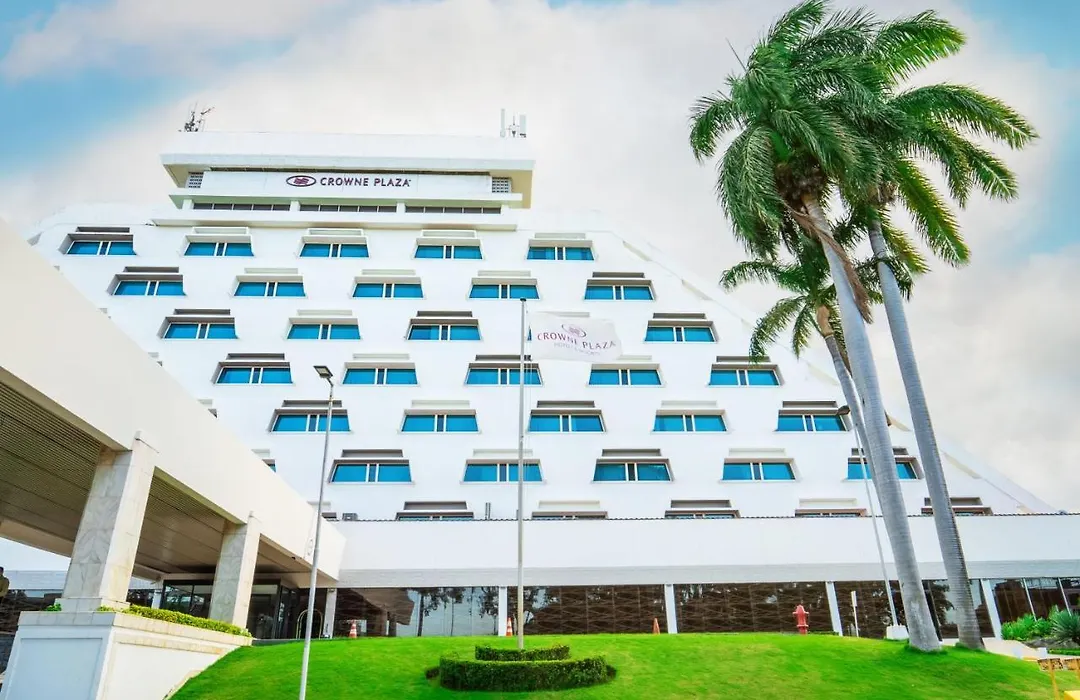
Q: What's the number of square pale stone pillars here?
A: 2